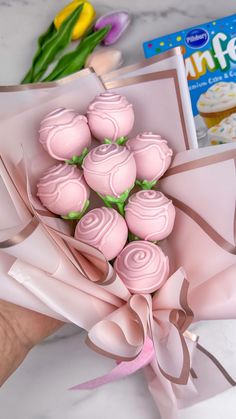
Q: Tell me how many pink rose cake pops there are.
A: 8